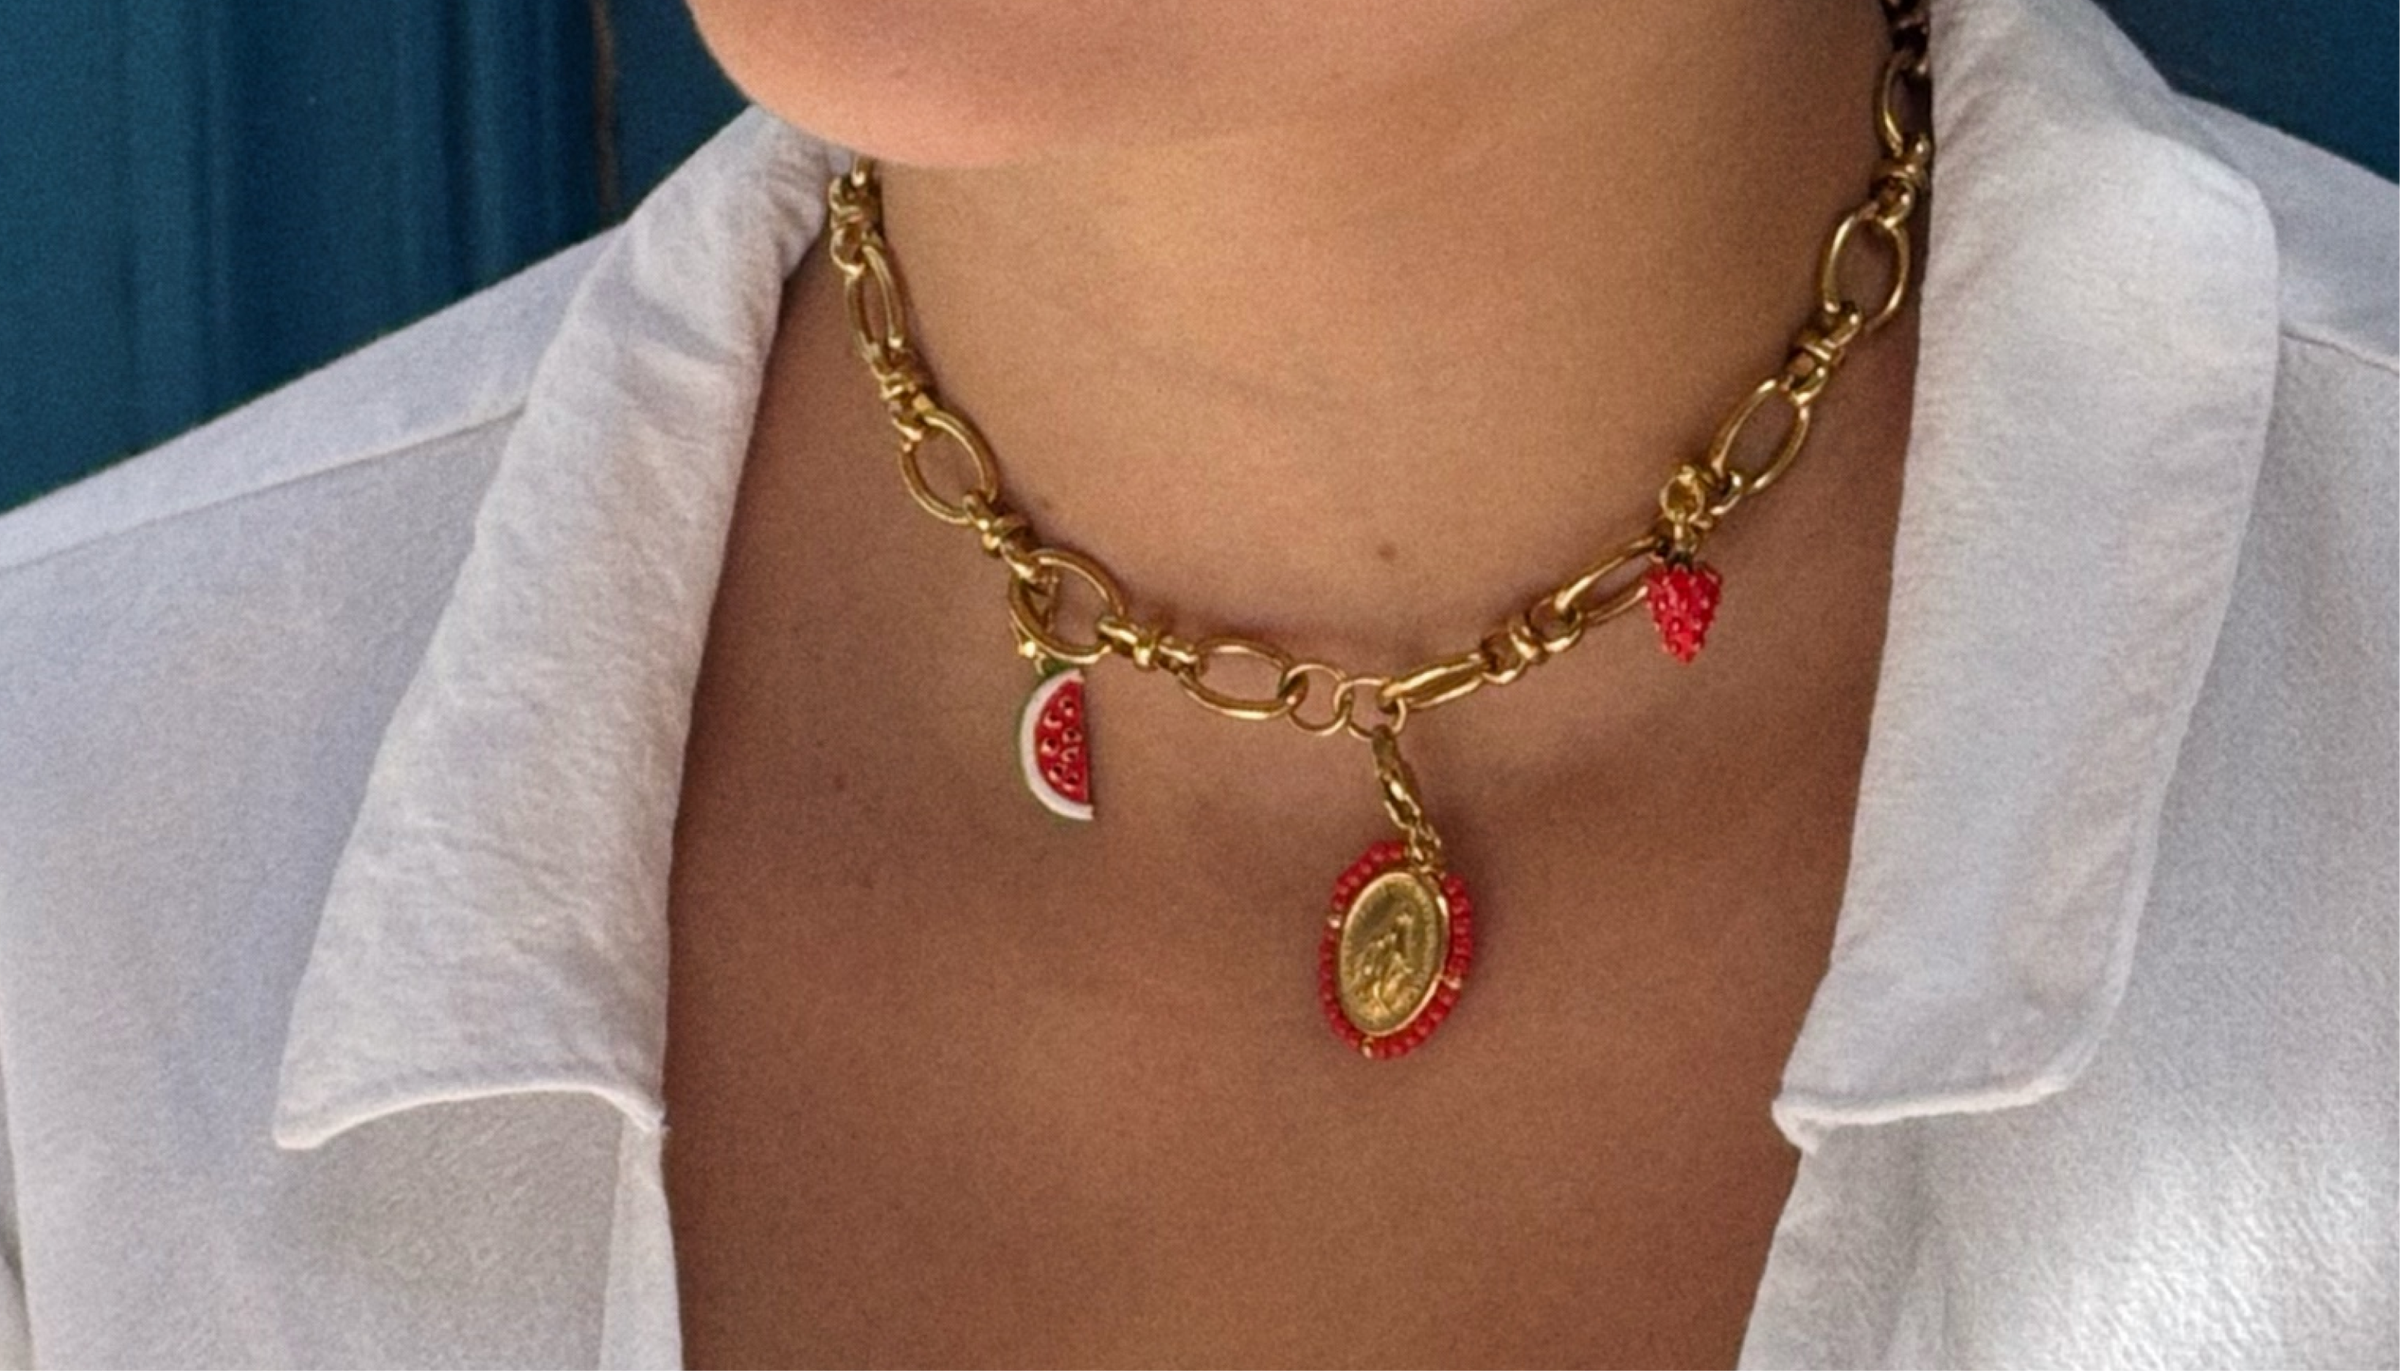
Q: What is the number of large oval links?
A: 9